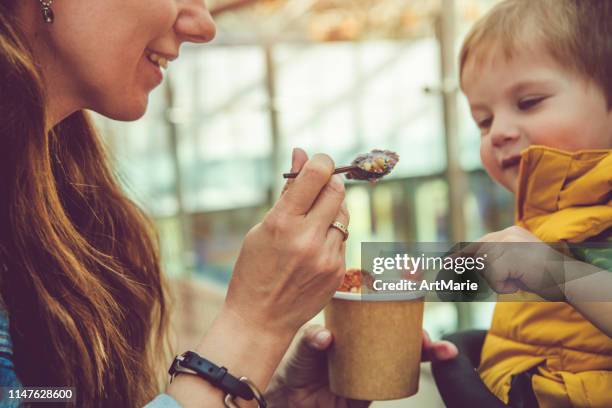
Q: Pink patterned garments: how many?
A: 0